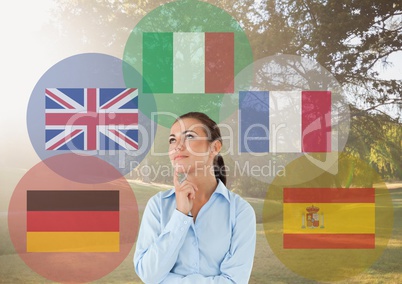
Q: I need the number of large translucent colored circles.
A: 5